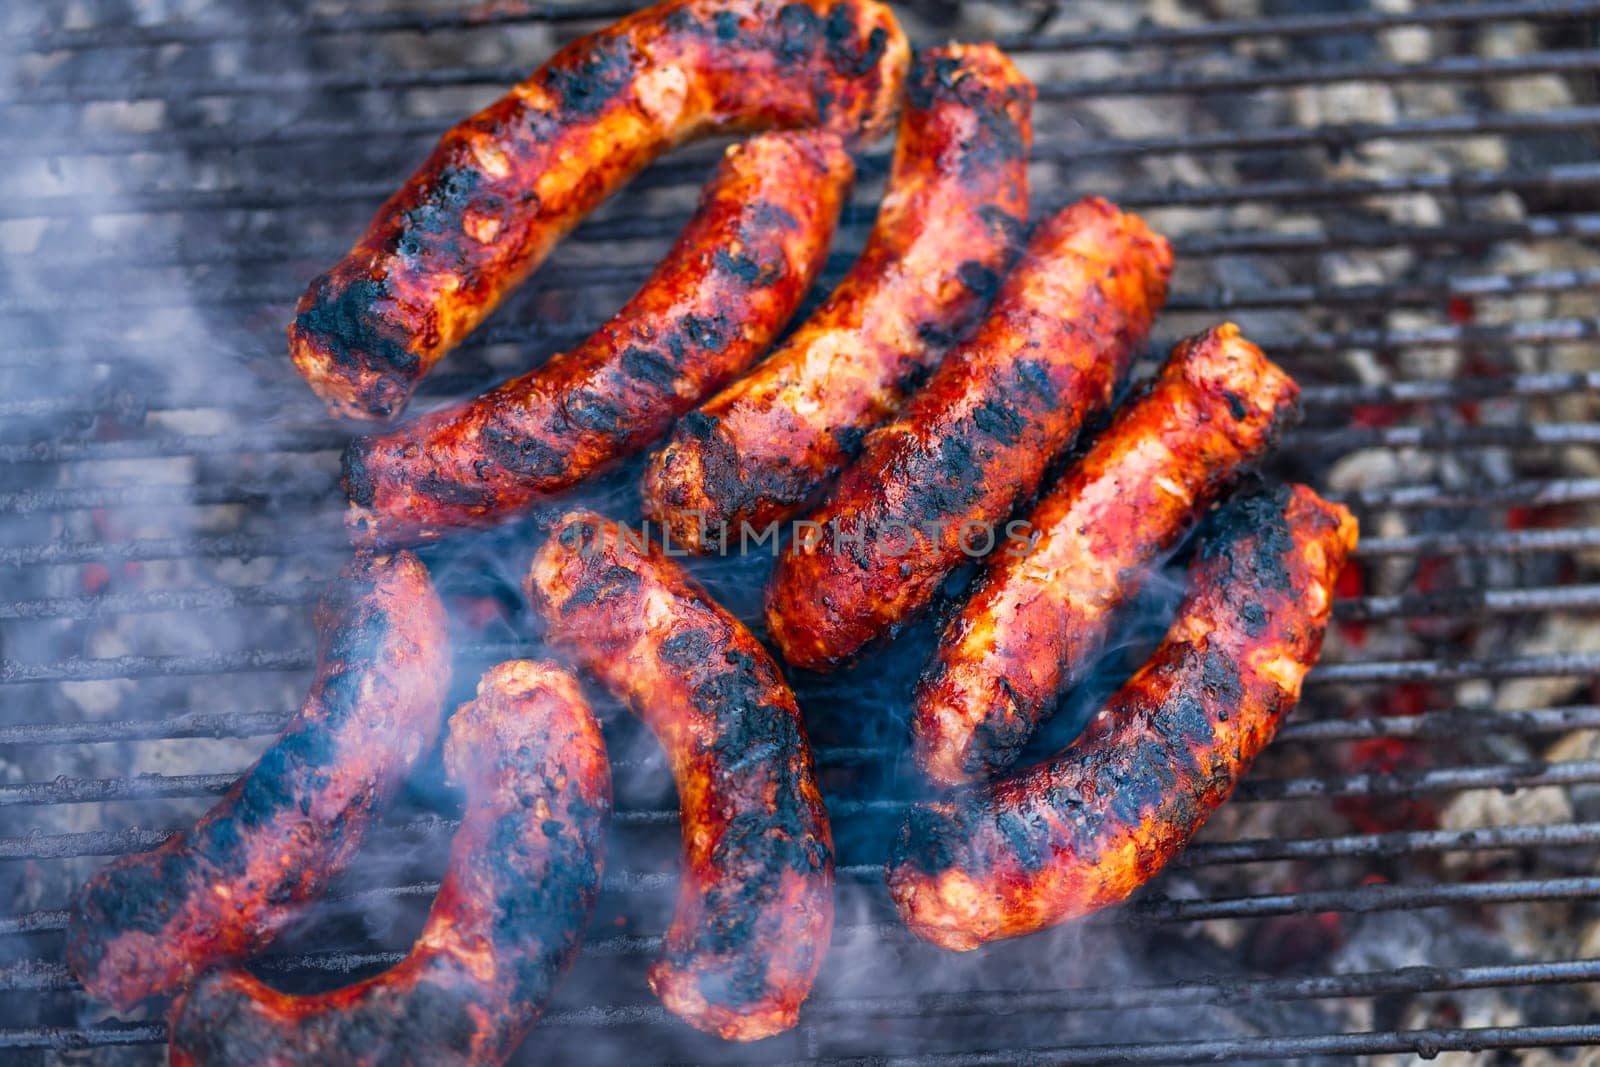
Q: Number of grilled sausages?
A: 9